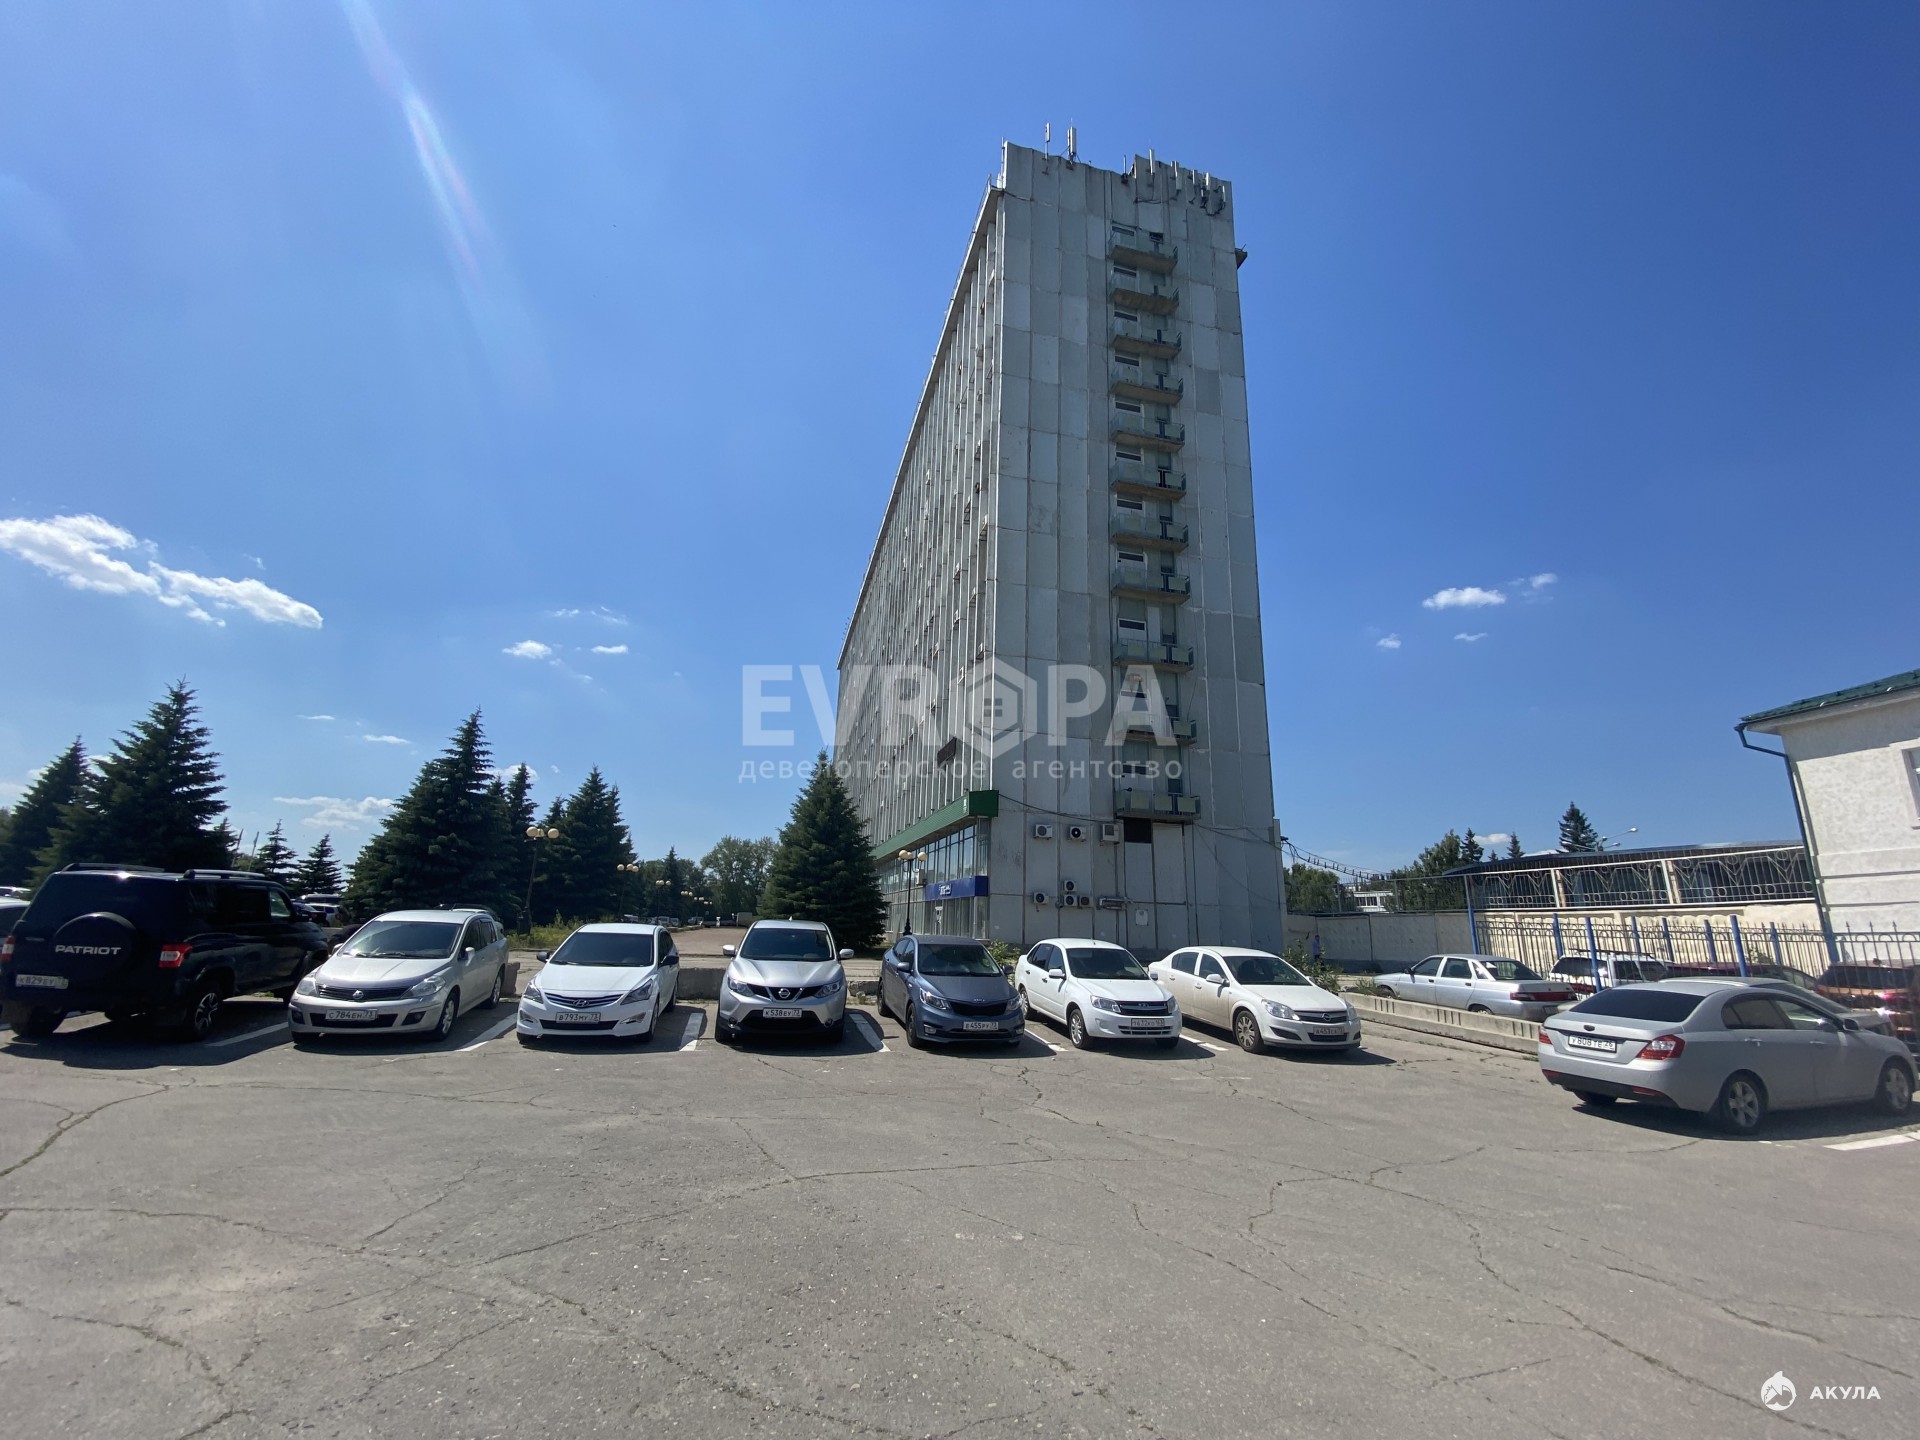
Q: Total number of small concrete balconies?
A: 11